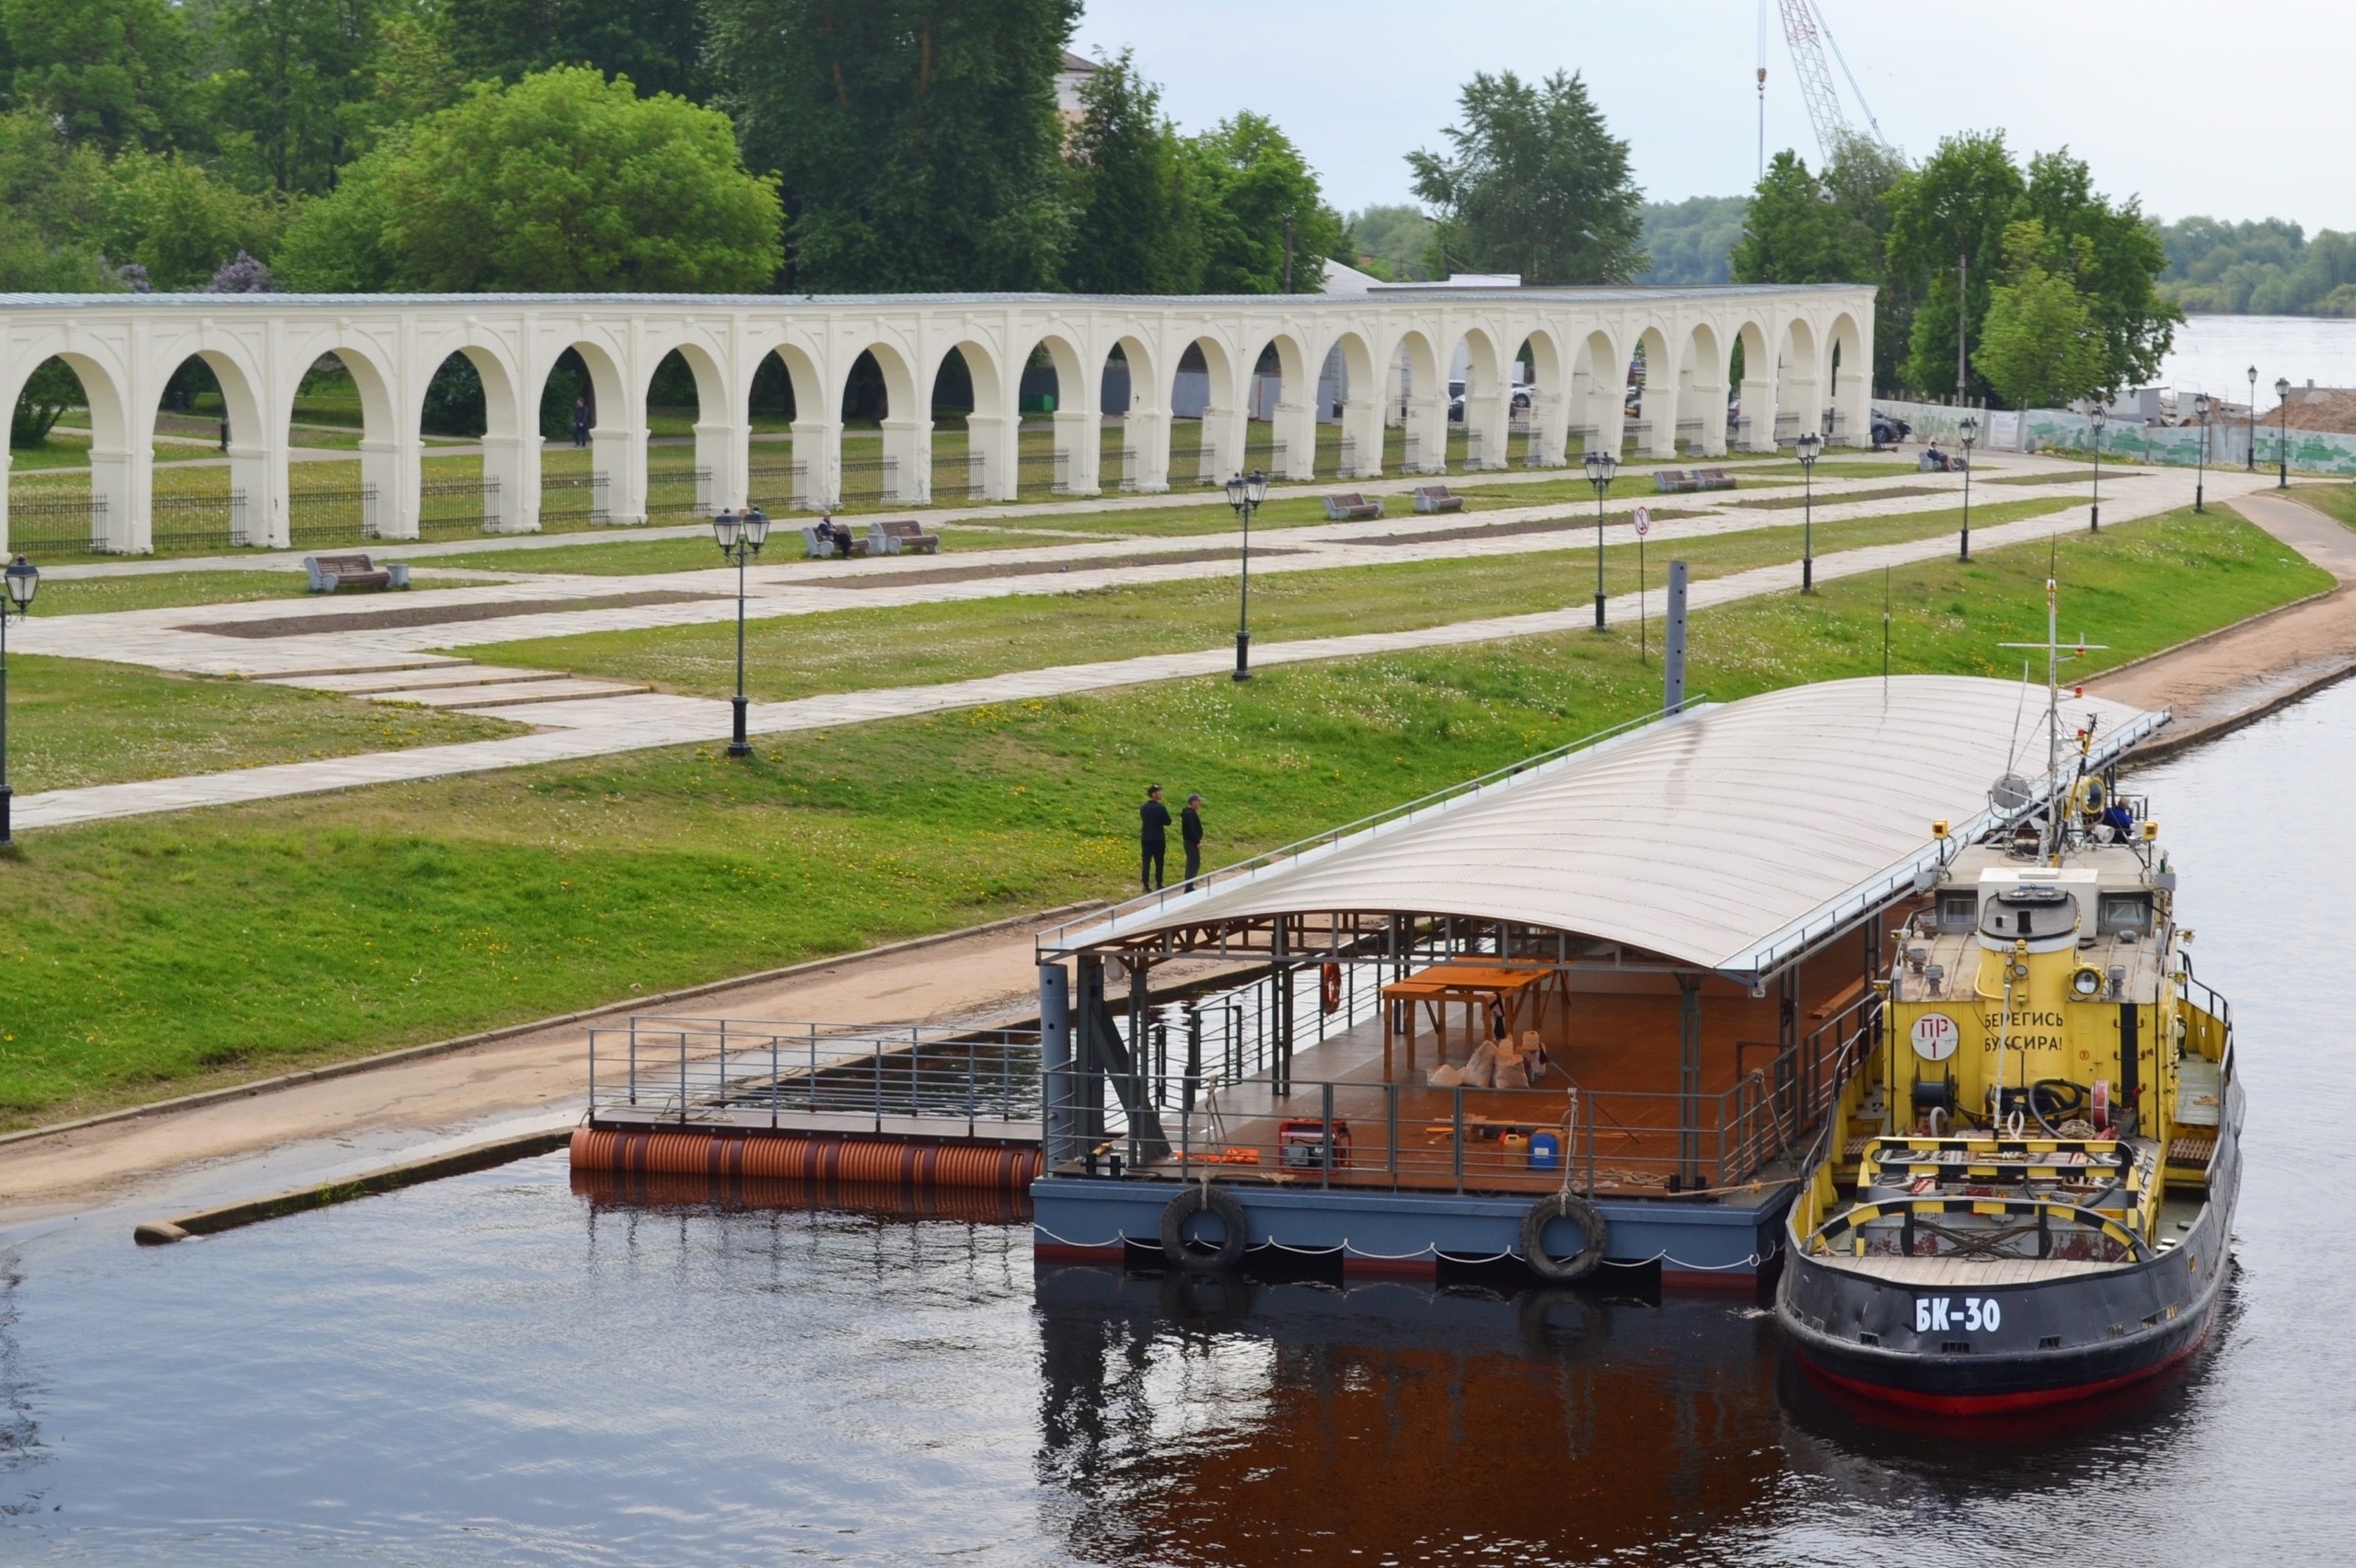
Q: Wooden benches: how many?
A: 8